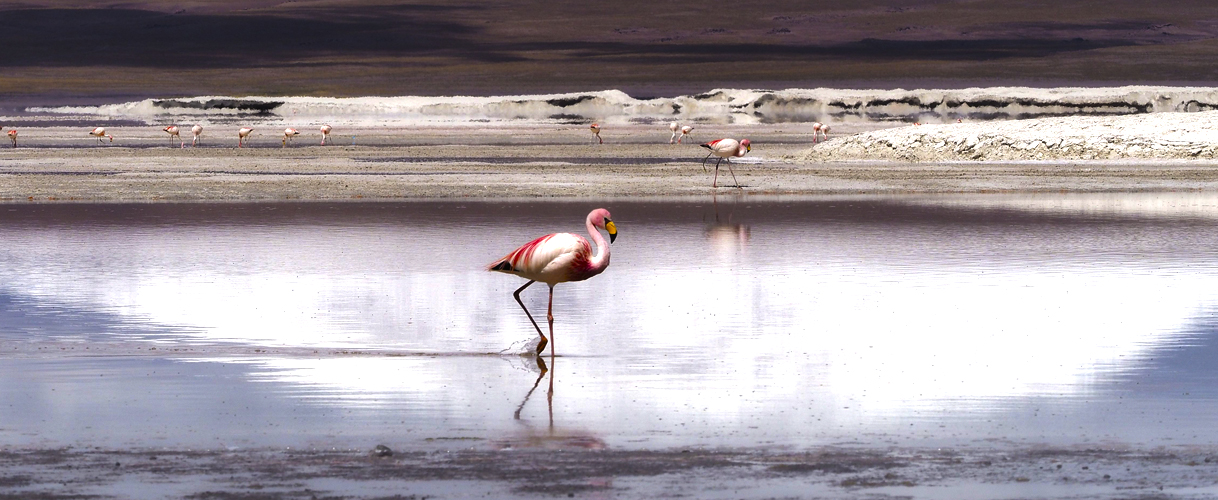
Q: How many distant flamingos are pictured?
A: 12